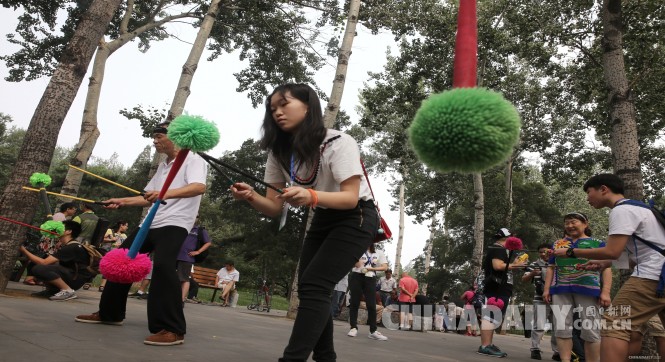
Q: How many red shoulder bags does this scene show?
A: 1